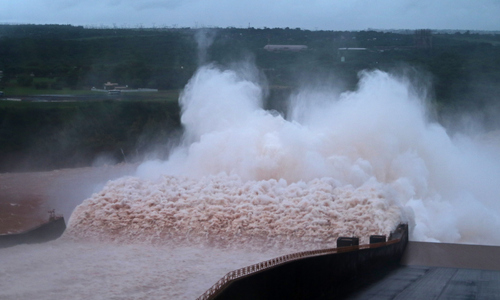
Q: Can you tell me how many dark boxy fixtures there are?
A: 2